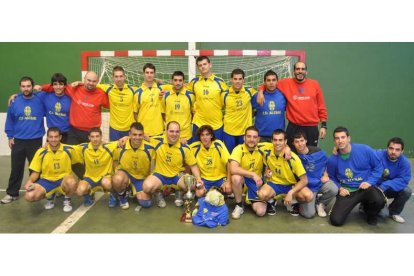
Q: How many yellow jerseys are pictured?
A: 12